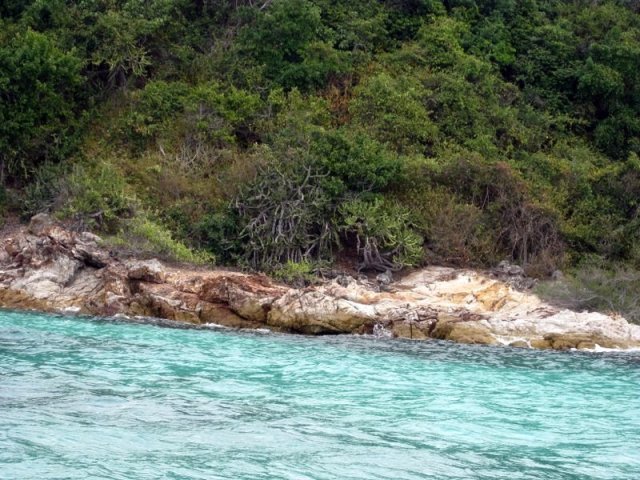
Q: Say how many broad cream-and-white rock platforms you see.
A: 1